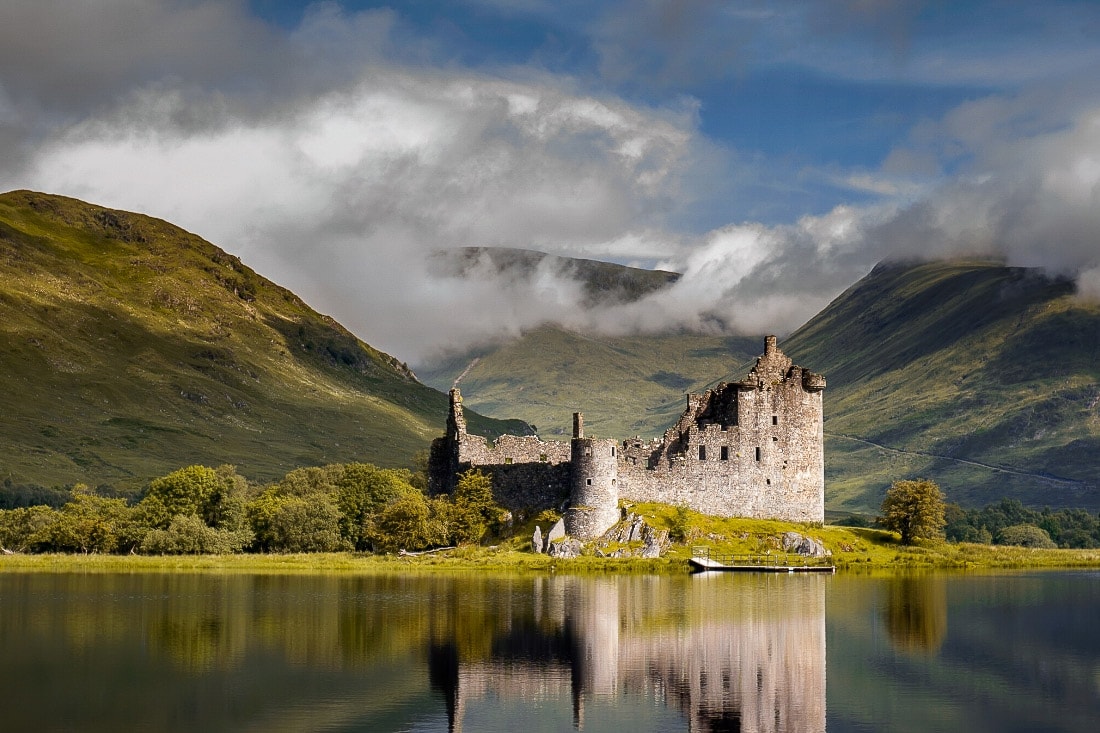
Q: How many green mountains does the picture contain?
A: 3